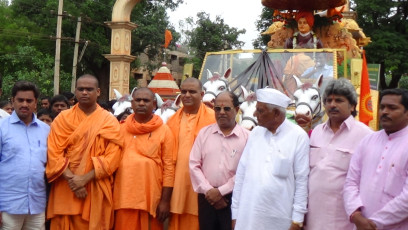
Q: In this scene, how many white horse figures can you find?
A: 5